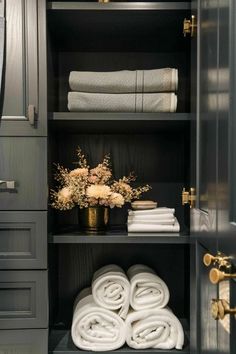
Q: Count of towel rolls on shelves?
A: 4